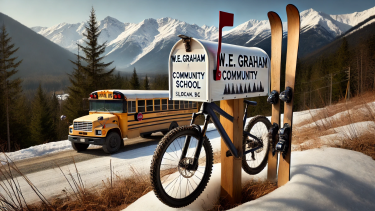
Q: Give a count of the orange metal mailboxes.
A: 0